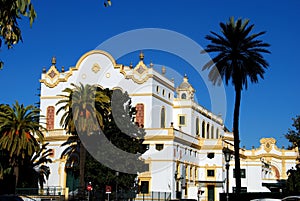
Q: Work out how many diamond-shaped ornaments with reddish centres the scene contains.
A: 2